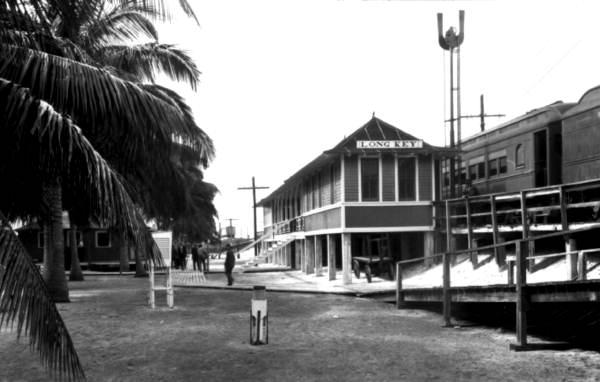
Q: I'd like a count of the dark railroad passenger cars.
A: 2